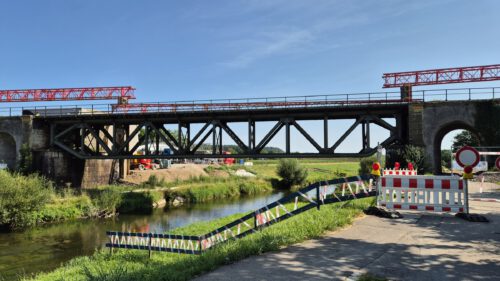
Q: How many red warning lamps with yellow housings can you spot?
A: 2